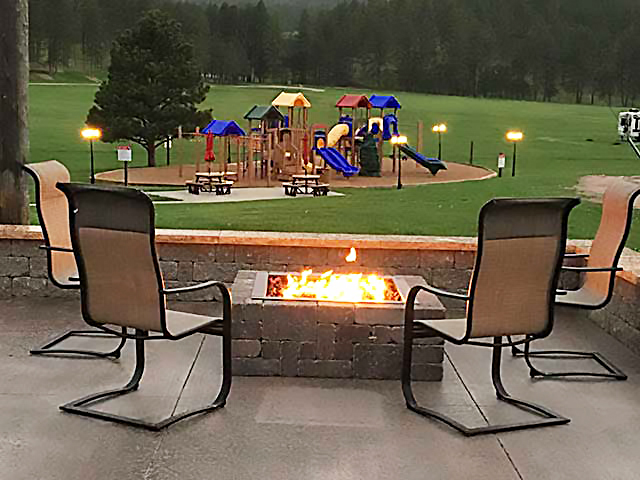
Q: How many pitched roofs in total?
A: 5